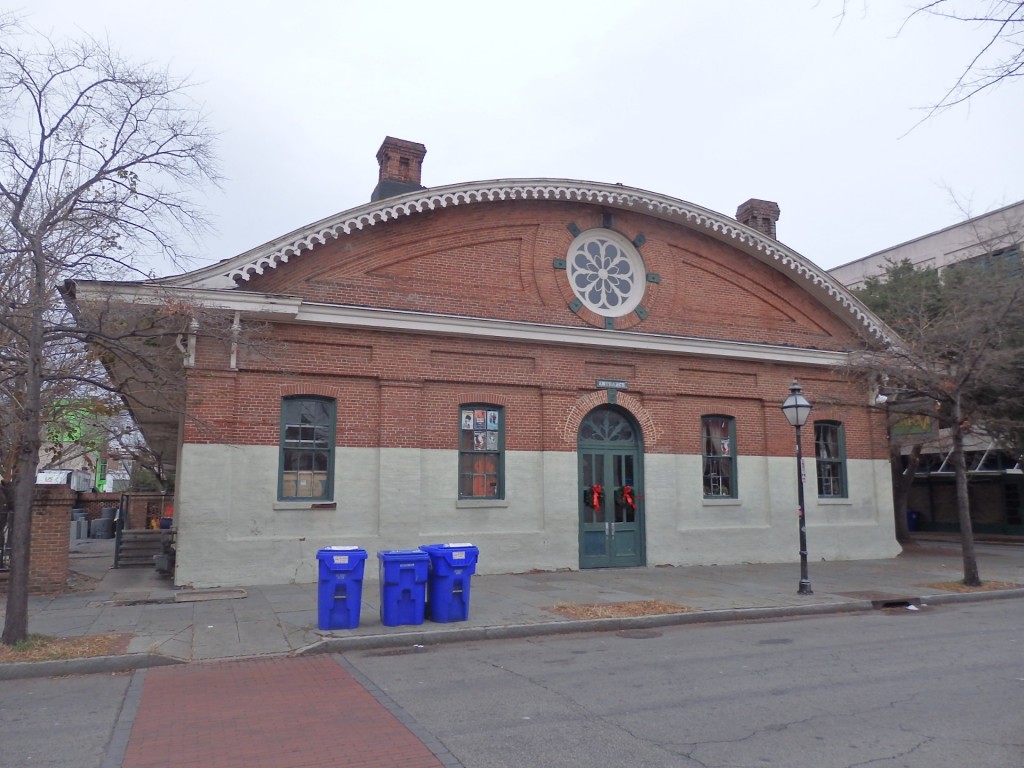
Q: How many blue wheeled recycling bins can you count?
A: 3